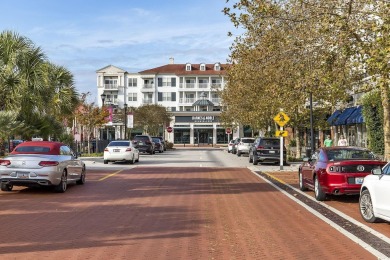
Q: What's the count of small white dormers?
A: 3